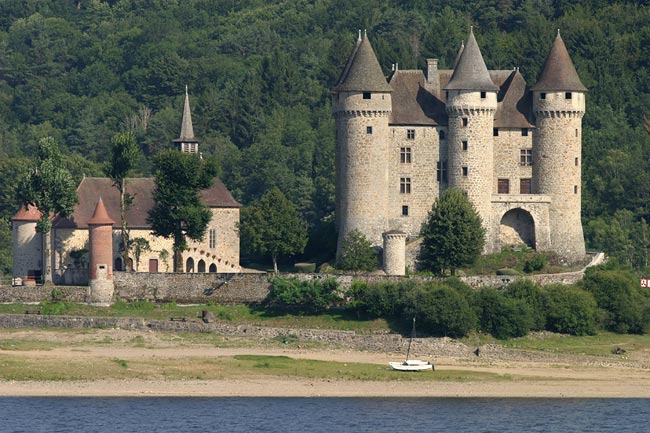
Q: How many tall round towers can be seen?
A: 3